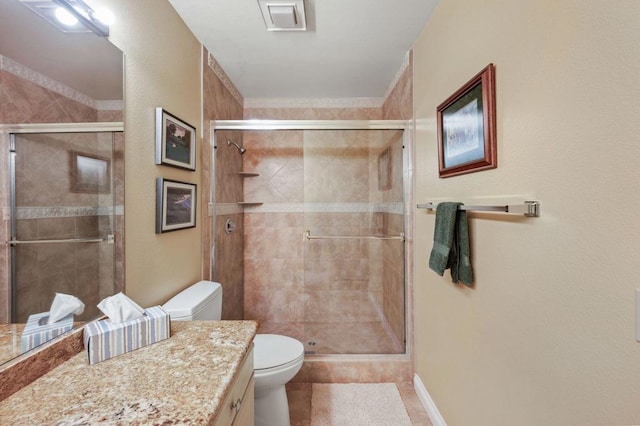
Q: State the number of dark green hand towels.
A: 1